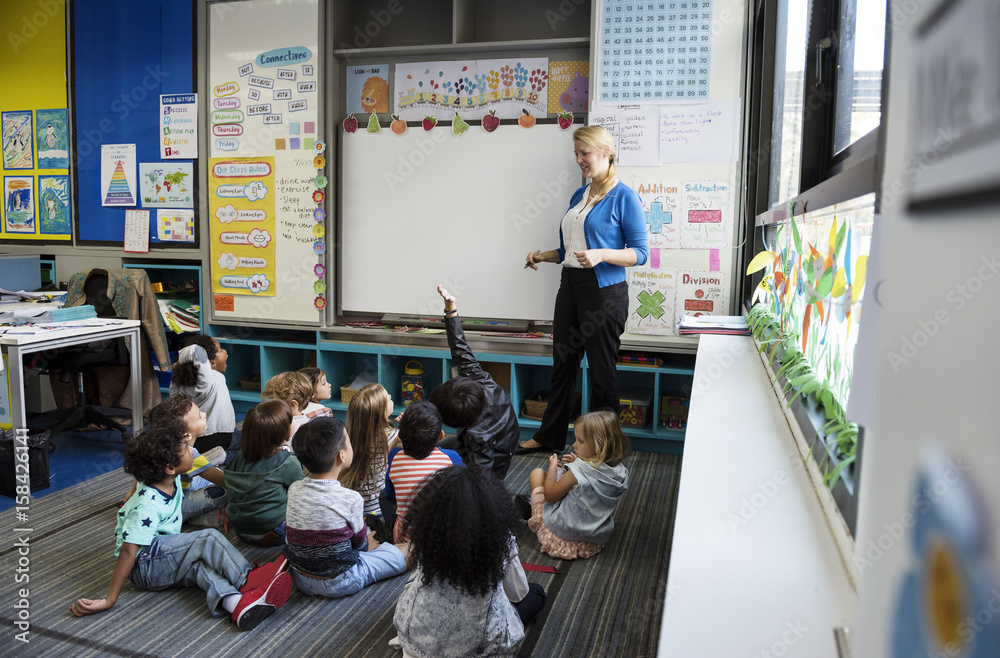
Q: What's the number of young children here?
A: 12